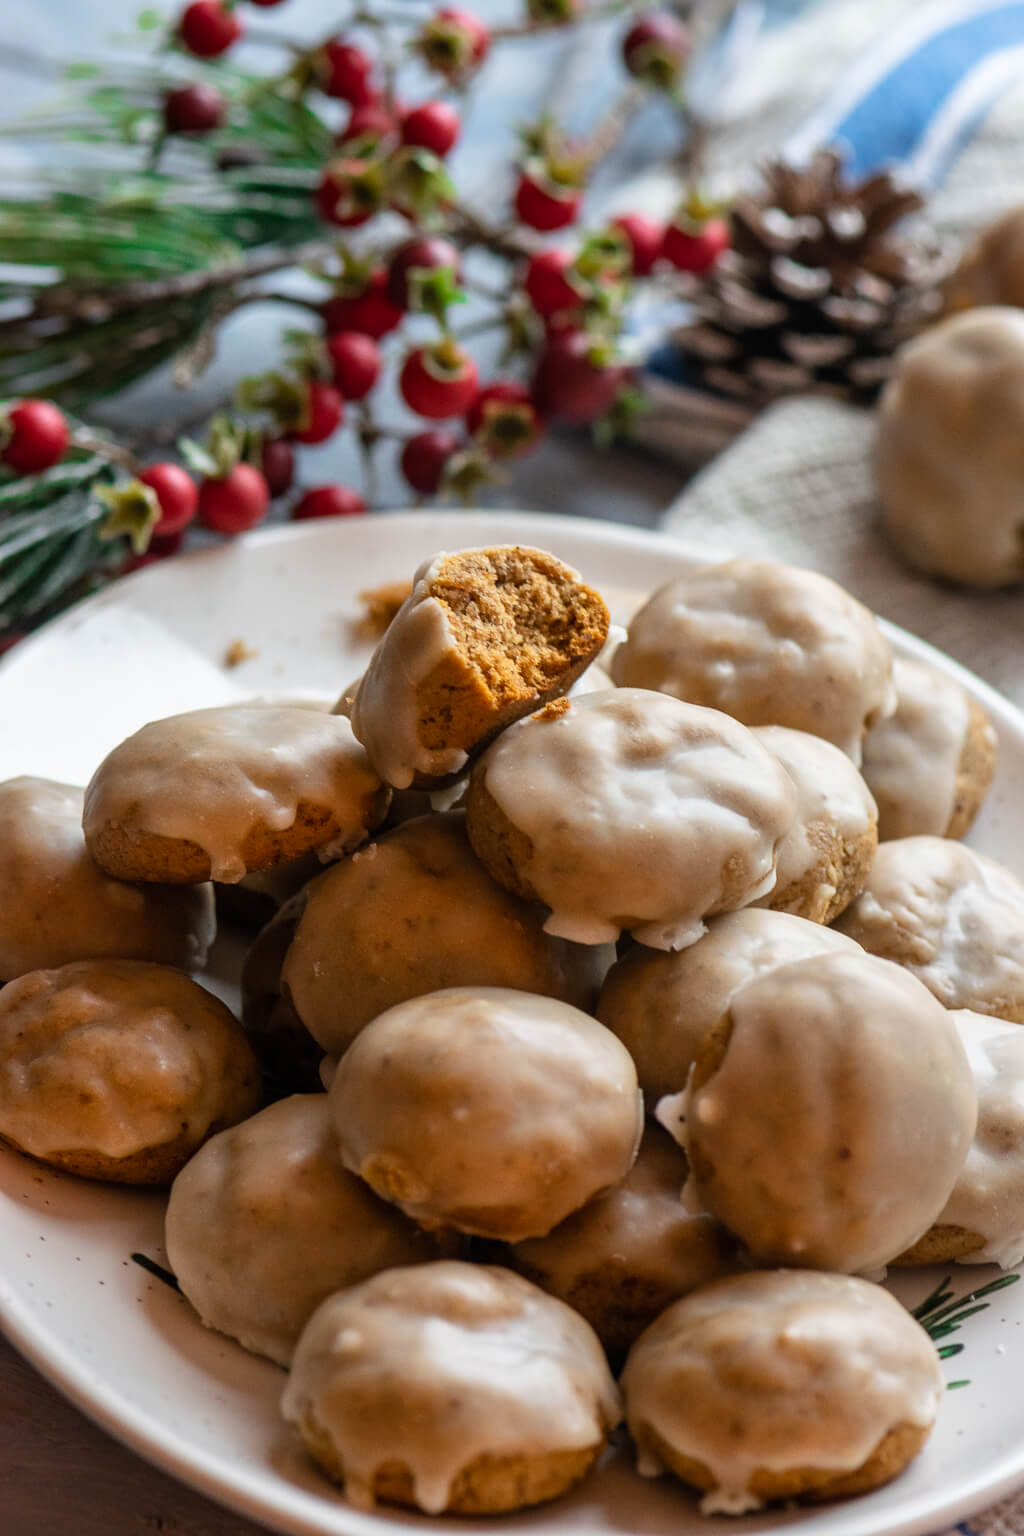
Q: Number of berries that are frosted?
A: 0